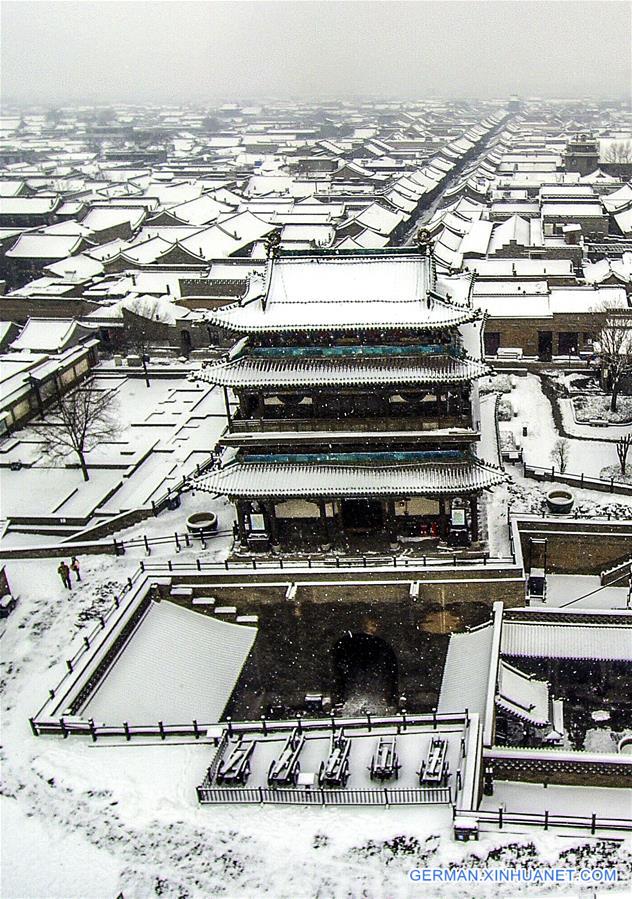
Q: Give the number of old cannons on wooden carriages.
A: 5